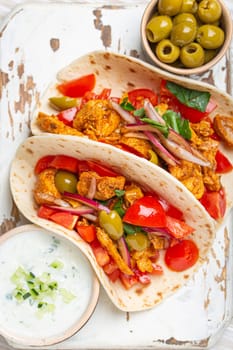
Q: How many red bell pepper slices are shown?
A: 0